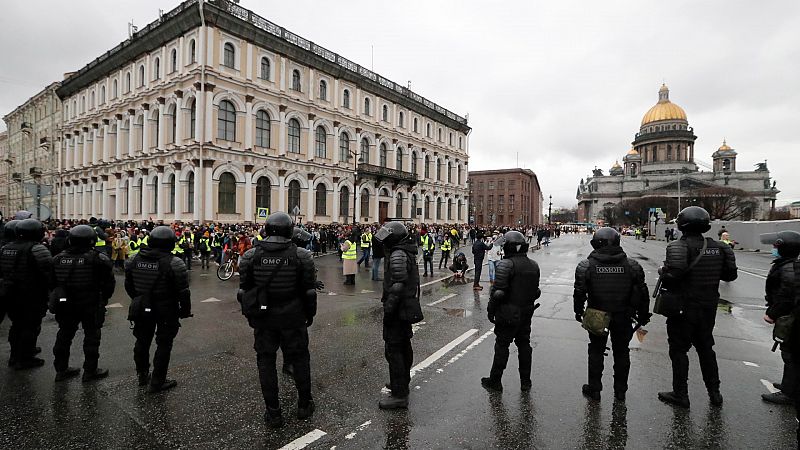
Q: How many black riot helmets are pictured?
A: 11